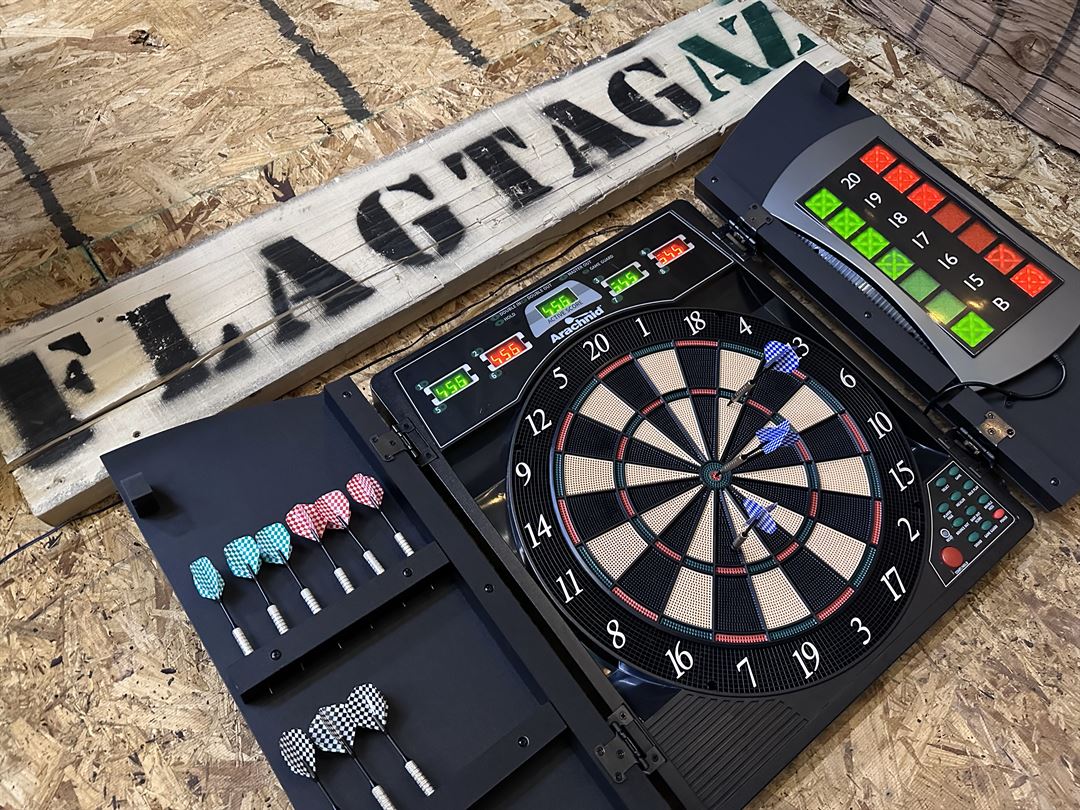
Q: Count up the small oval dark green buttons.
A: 10